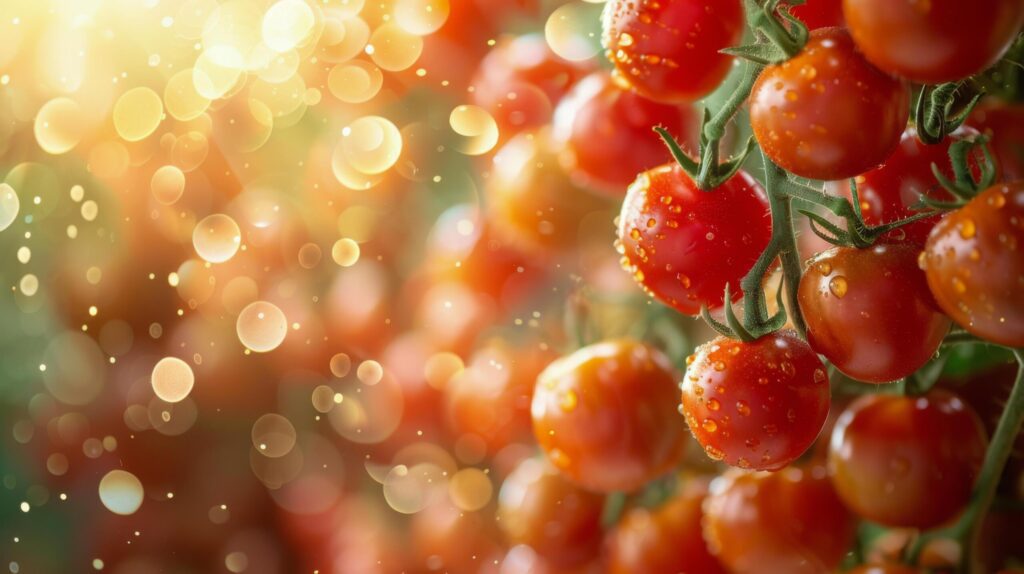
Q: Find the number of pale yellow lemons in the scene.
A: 0